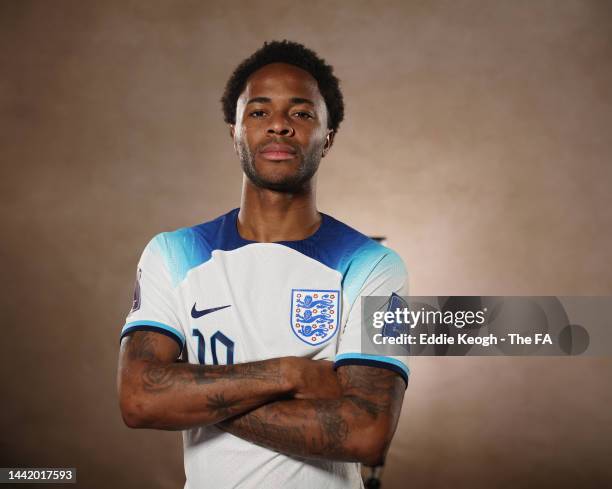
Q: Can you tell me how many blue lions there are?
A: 3